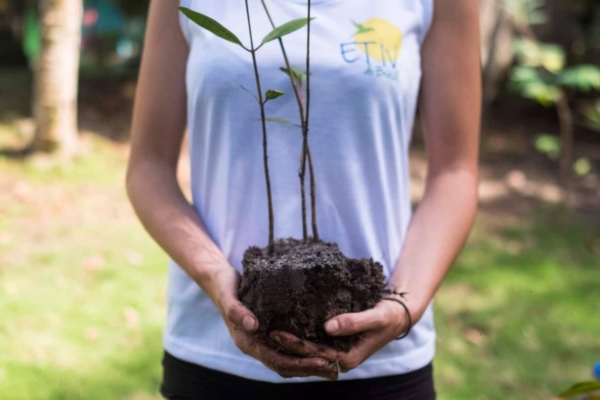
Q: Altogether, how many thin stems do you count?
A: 3